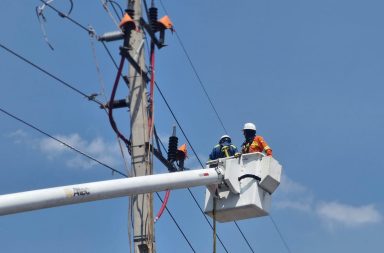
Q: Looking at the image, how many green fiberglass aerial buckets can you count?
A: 0